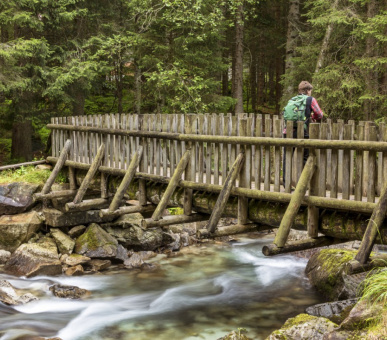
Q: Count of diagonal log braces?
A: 7